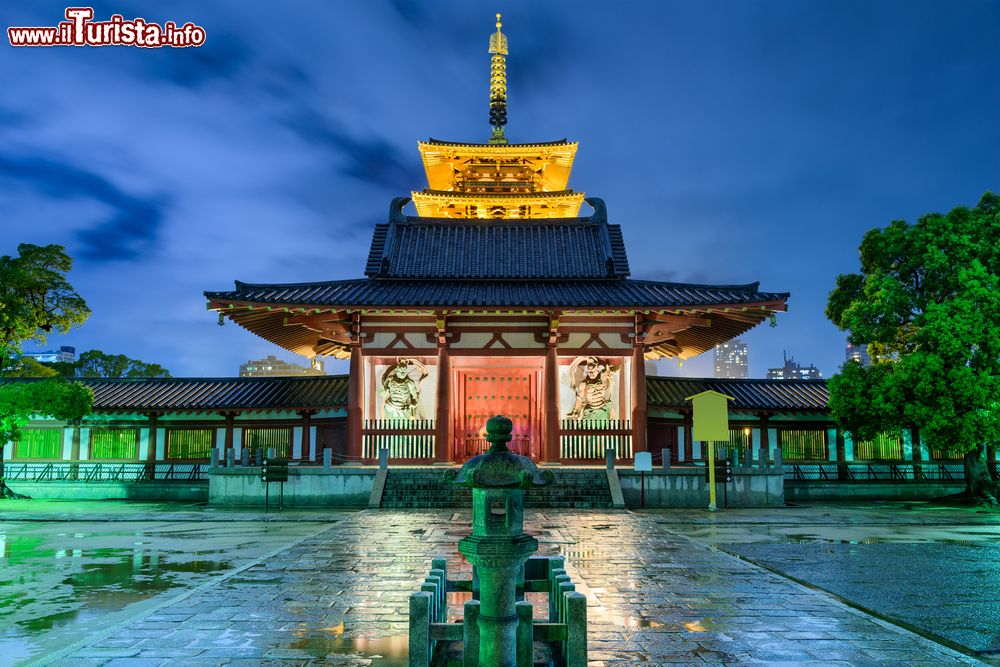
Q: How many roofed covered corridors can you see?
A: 2